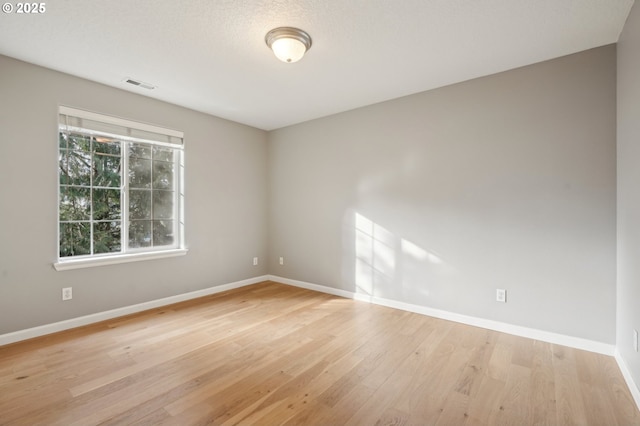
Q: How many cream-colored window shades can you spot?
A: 1